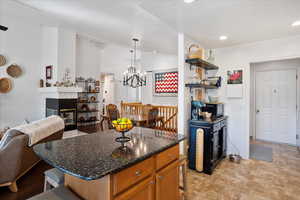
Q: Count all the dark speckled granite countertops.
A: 1